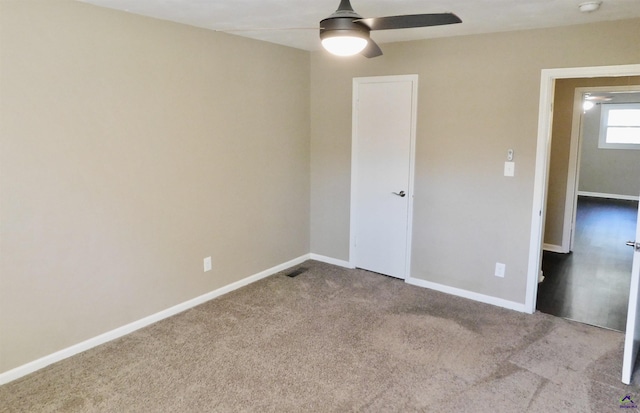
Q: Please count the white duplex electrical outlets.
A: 2